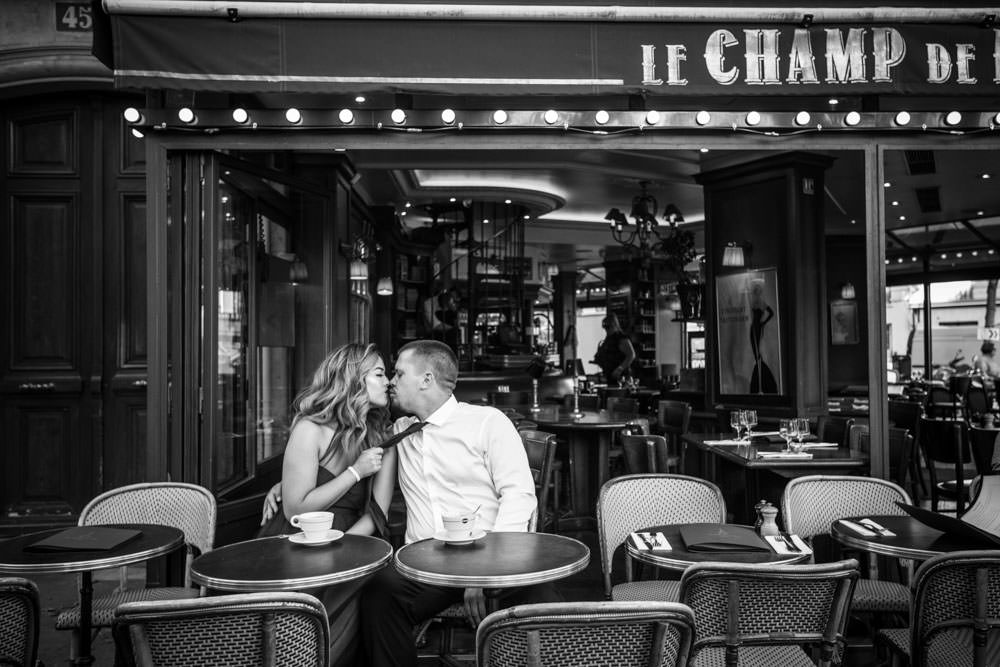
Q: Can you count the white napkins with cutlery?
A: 3